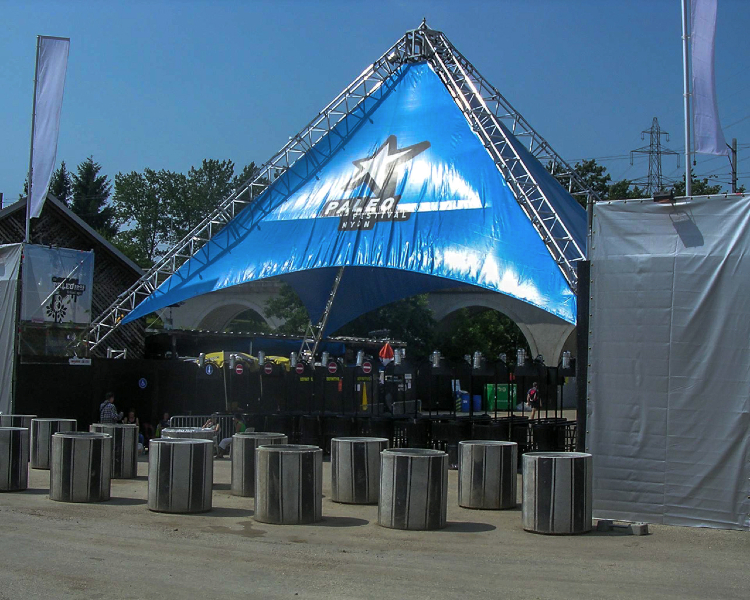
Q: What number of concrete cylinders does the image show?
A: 13